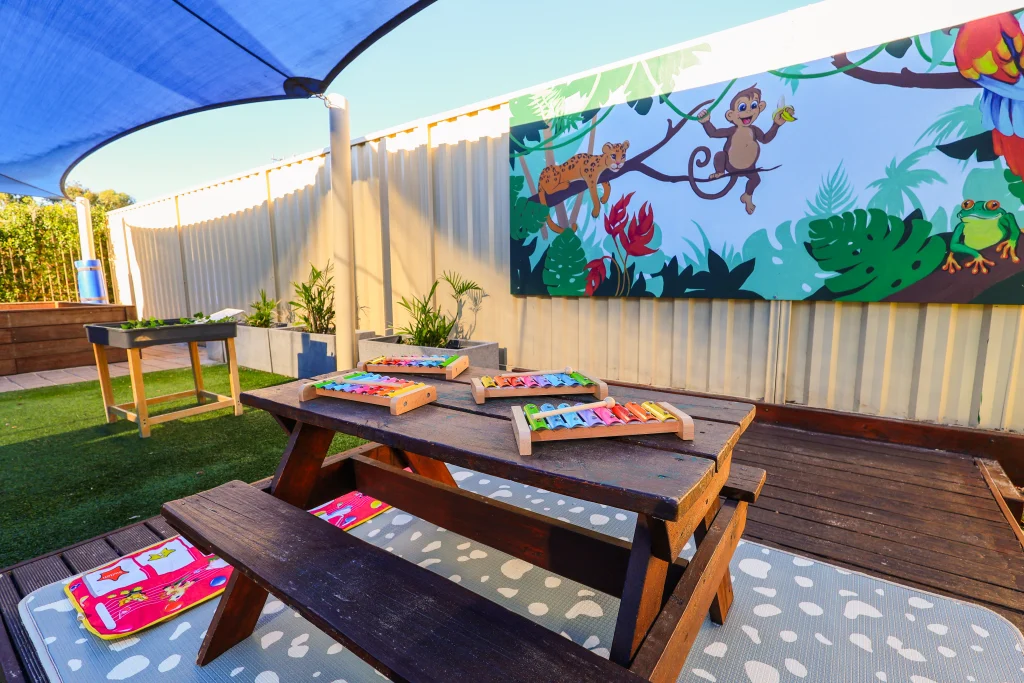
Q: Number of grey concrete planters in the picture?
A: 3